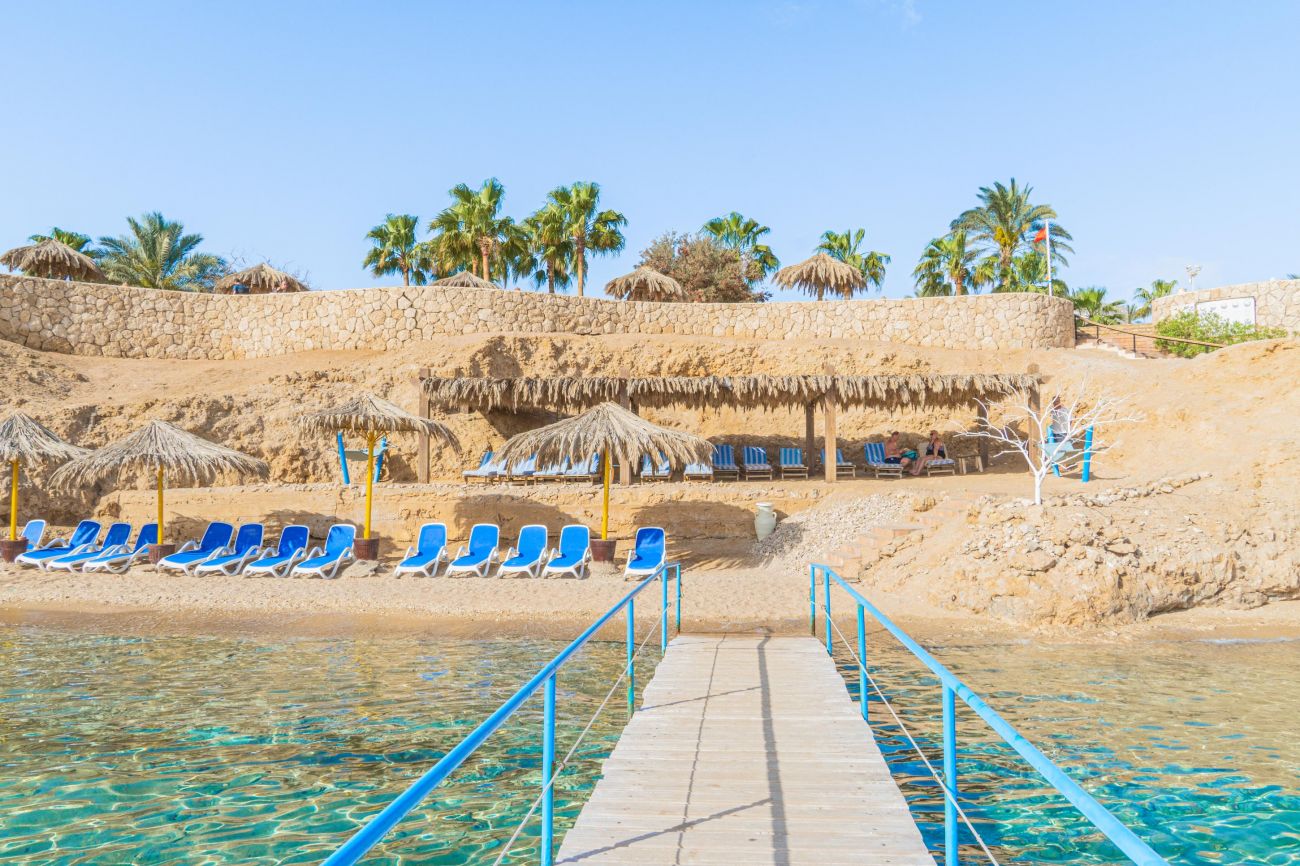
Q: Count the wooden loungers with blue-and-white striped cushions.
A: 12